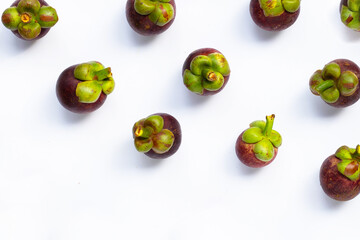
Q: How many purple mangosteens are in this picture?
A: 10